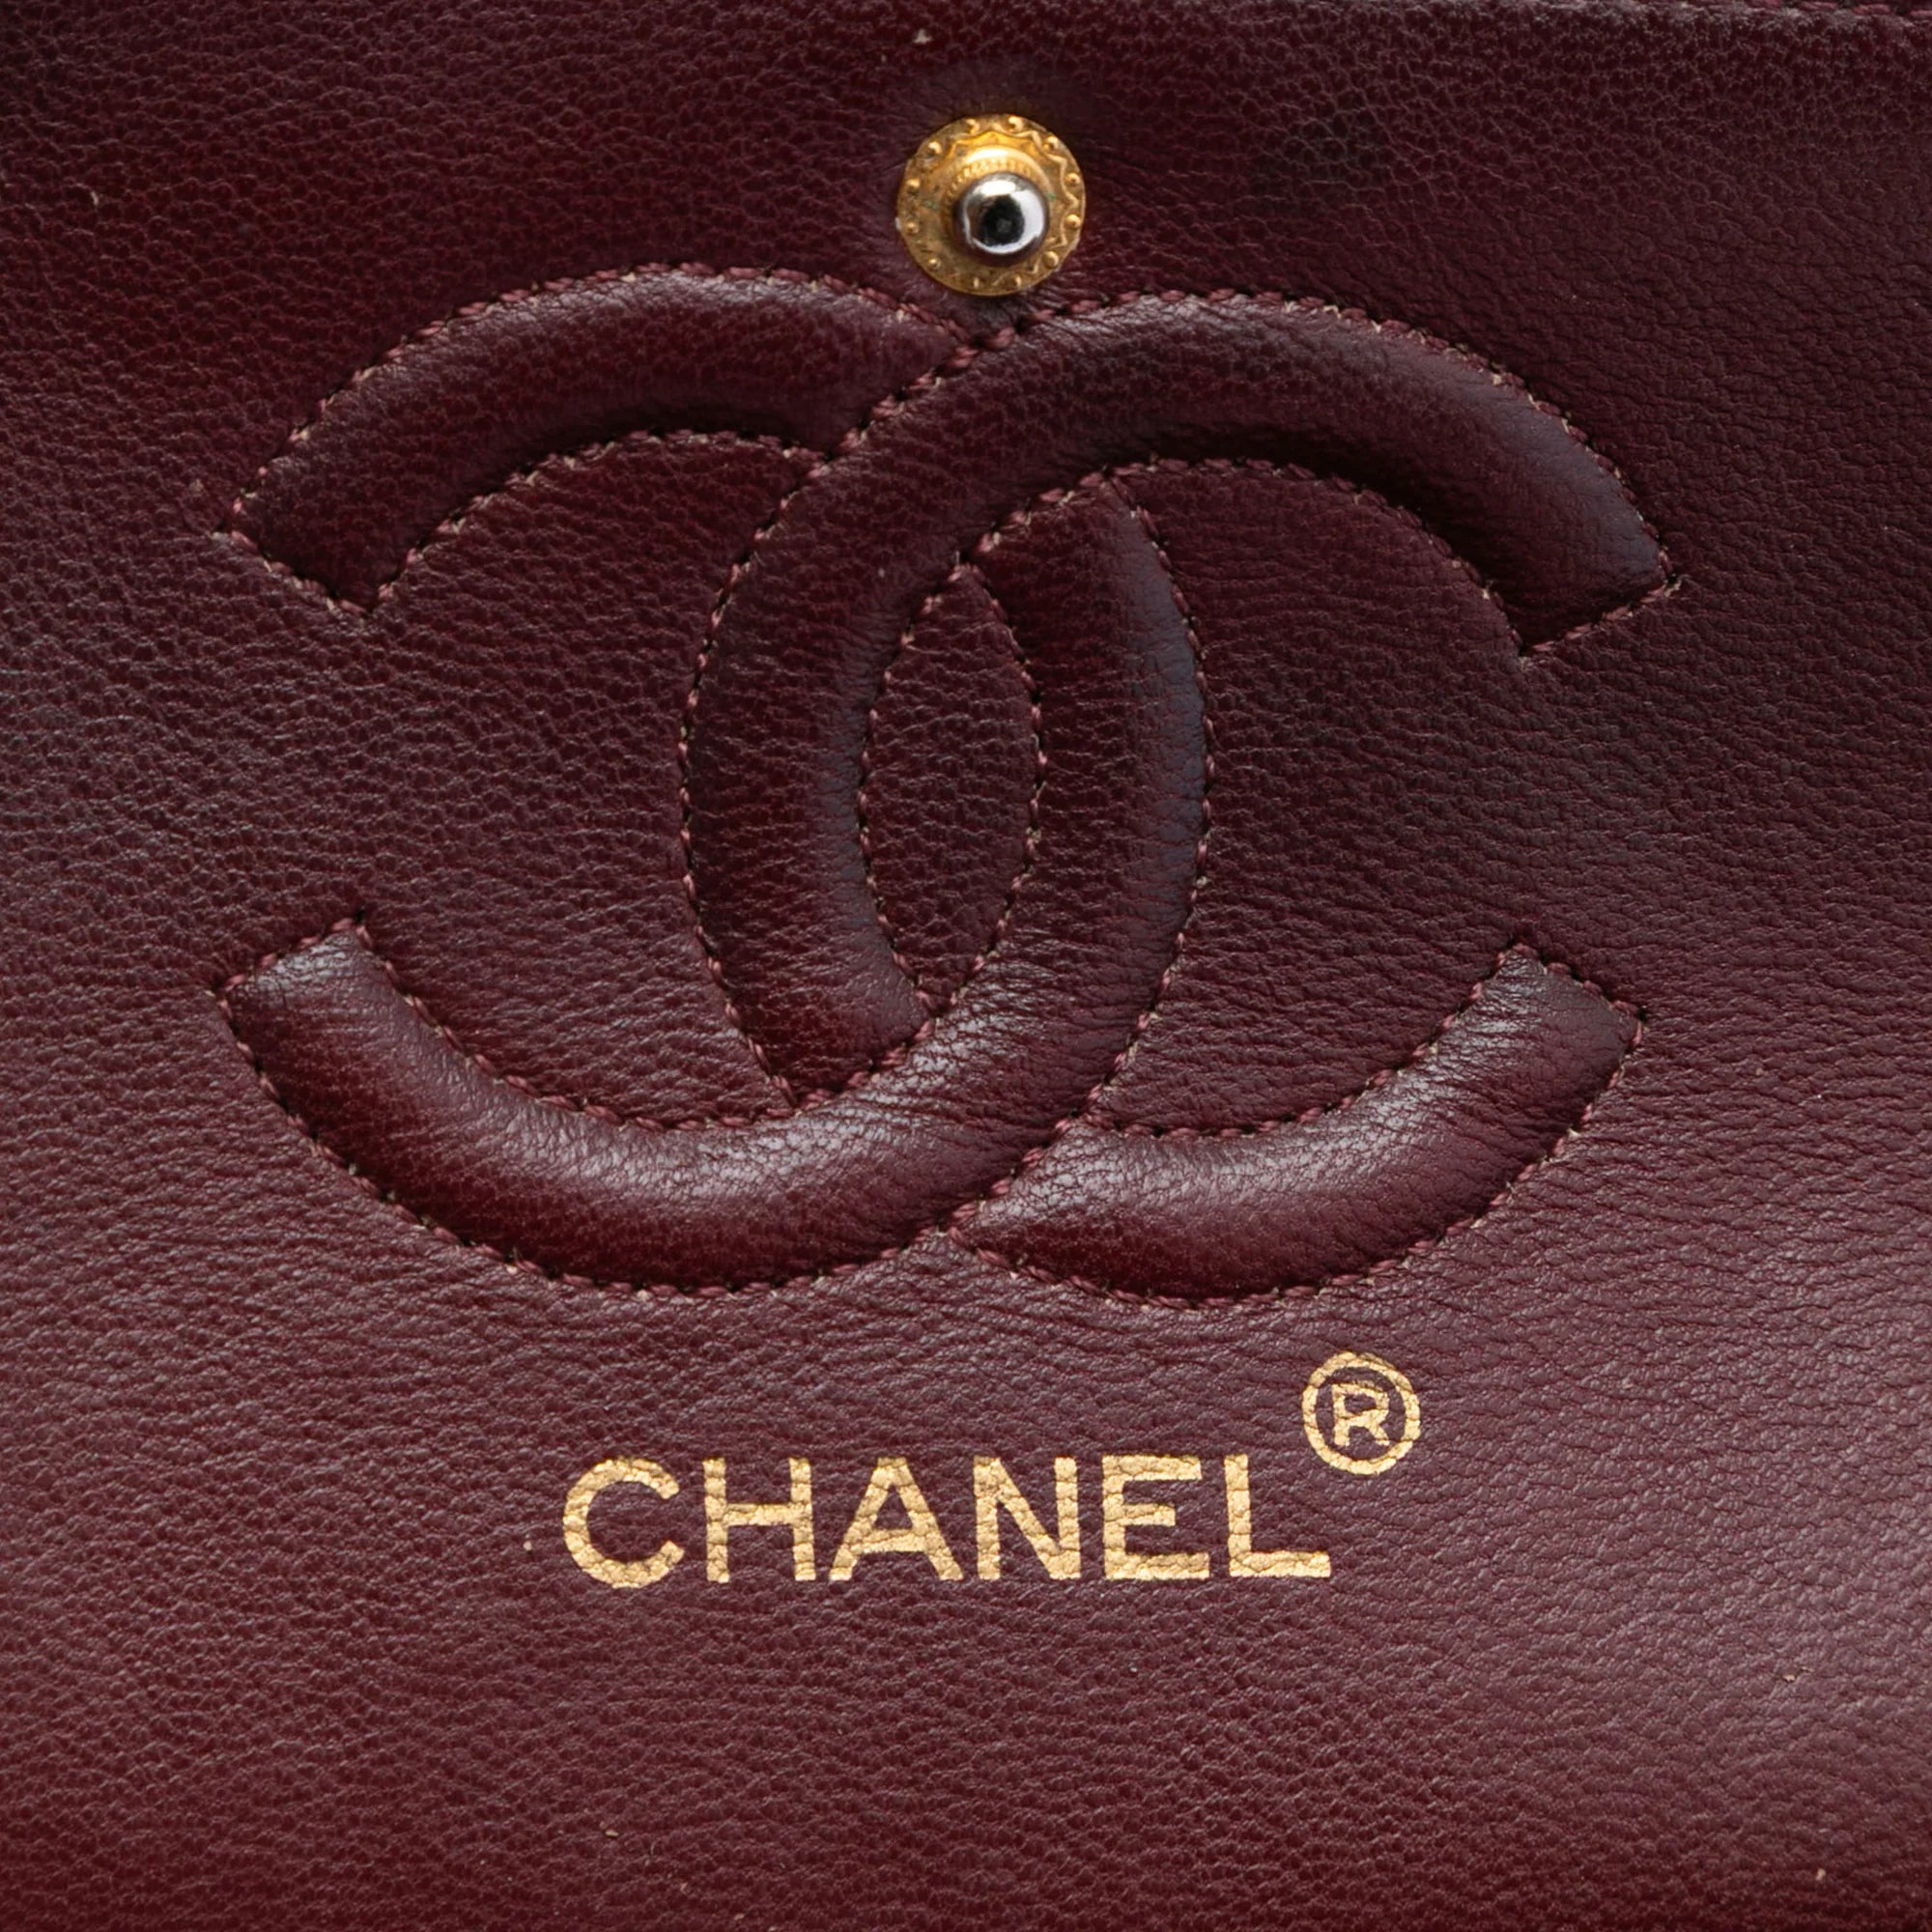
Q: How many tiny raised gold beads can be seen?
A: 12